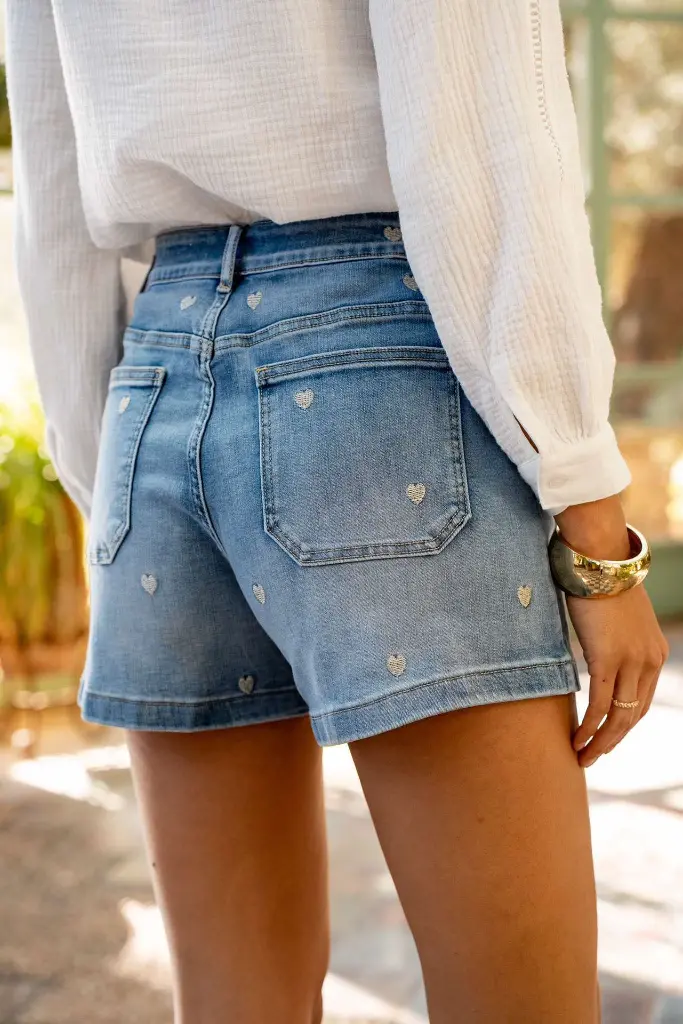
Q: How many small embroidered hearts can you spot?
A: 12